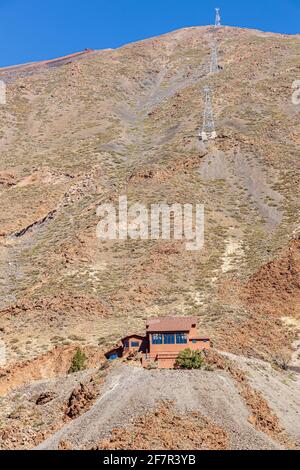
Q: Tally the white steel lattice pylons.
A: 3